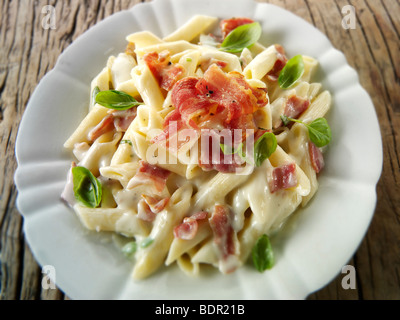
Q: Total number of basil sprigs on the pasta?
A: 7